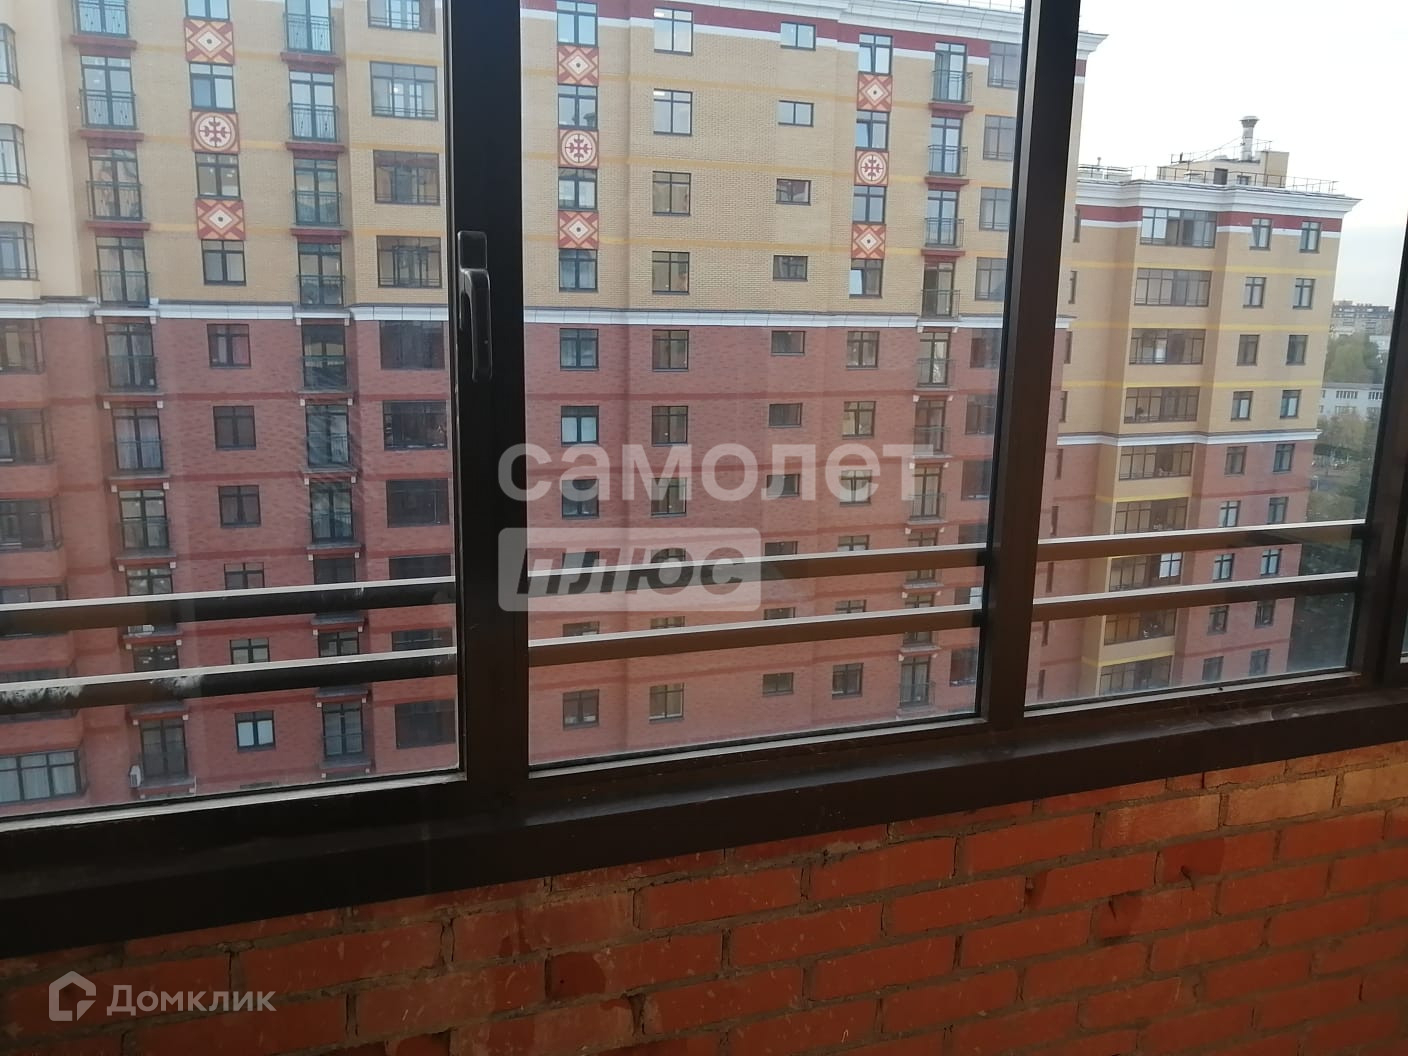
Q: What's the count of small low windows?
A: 10